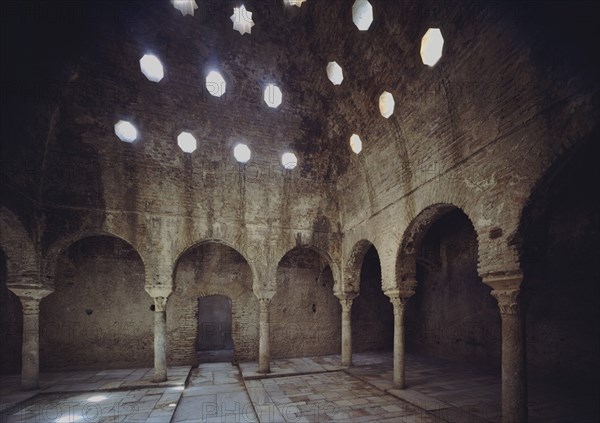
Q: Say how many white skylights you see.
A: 15